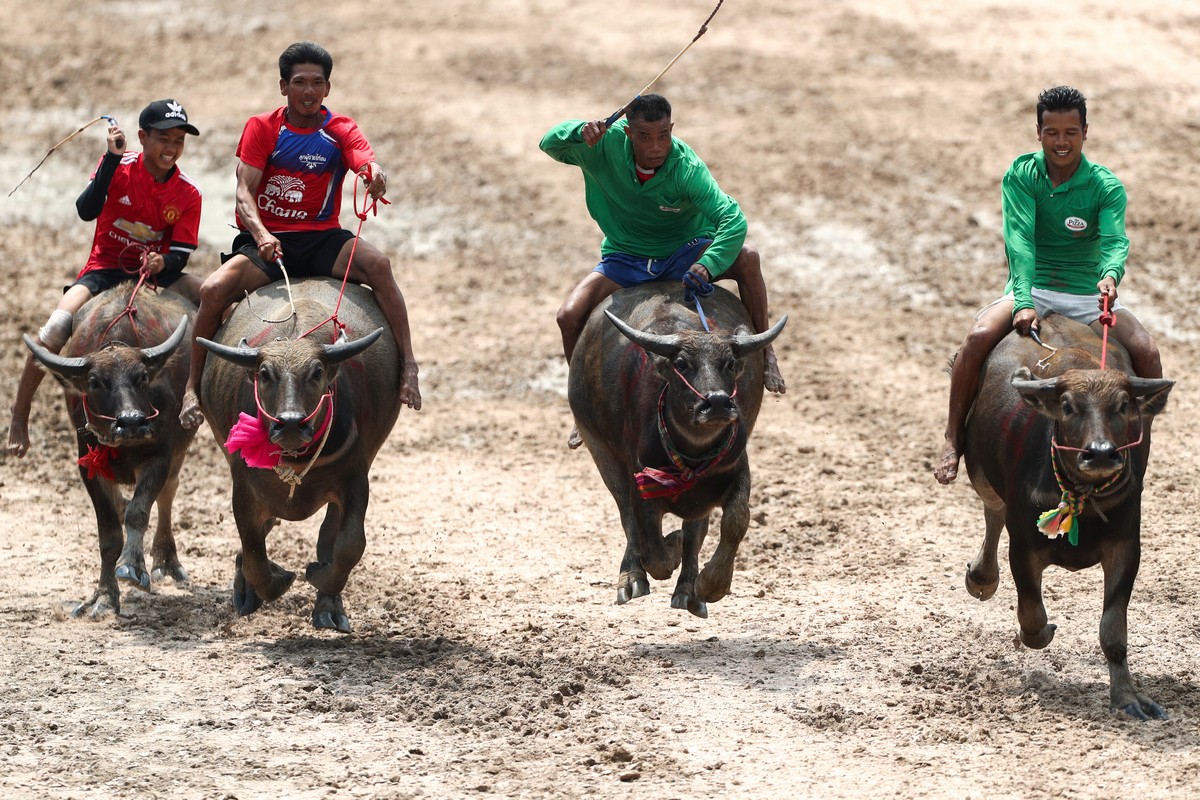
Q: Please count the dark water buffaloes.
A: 4